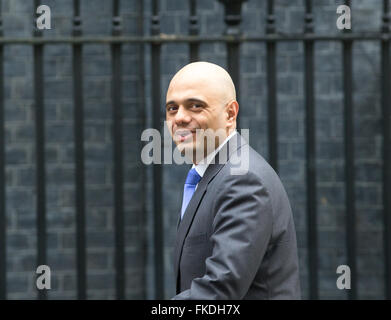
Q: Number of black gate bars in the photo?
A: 11